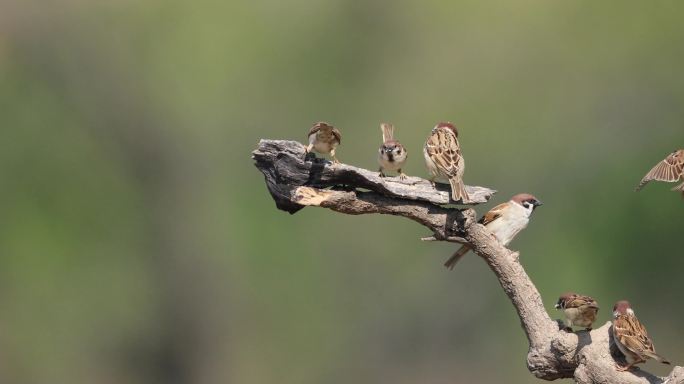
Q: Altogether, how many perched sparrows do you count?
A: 6